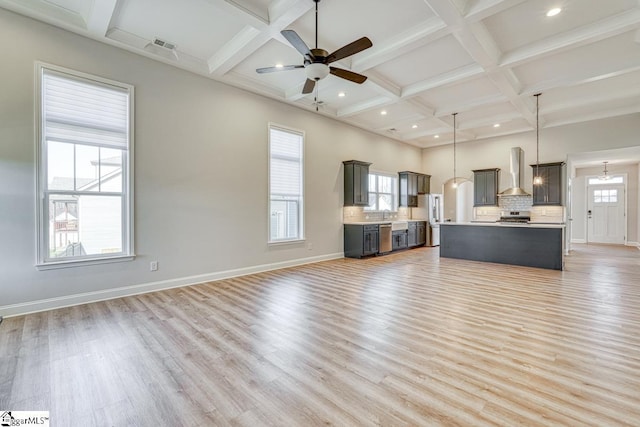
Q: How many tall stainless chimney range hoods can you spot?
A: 1